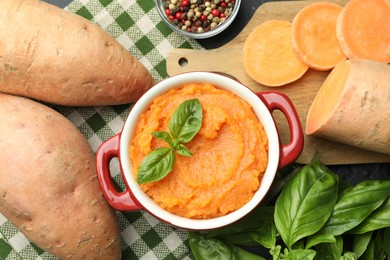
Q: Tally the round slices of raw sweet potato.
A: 3